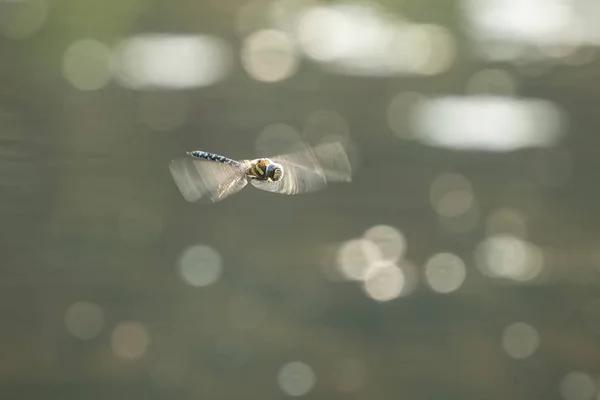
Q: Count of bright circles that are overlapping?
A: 3